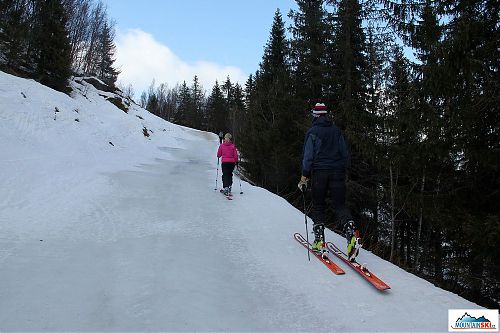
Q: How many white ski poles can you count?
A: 2